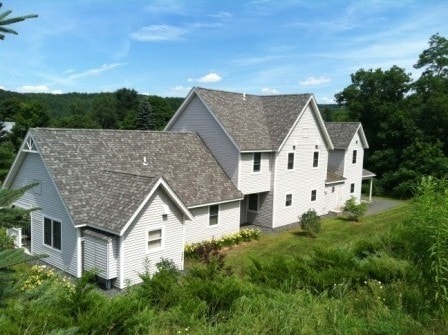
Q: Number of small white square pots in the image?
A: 0